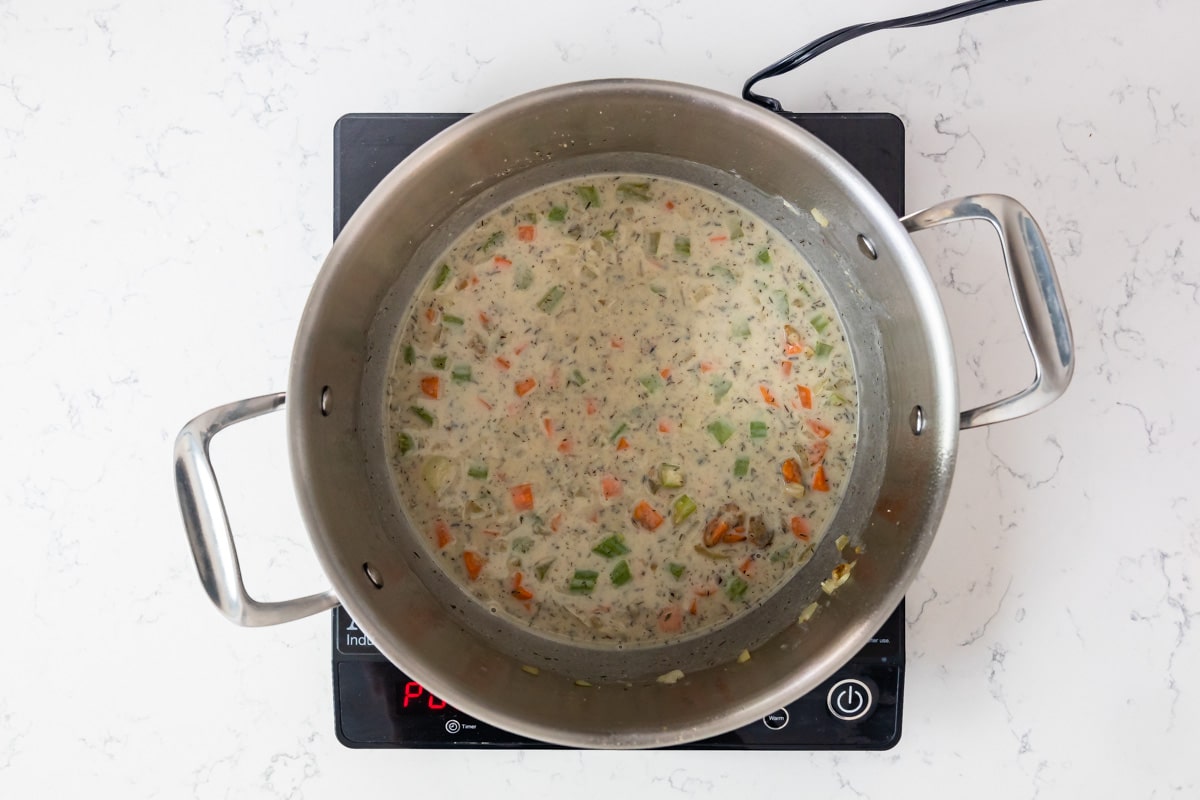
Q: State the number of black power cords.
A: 1